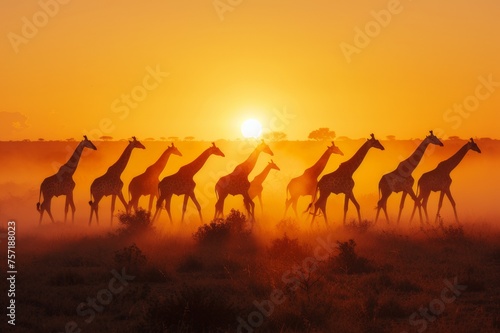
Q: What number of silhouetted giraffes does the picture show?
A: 10